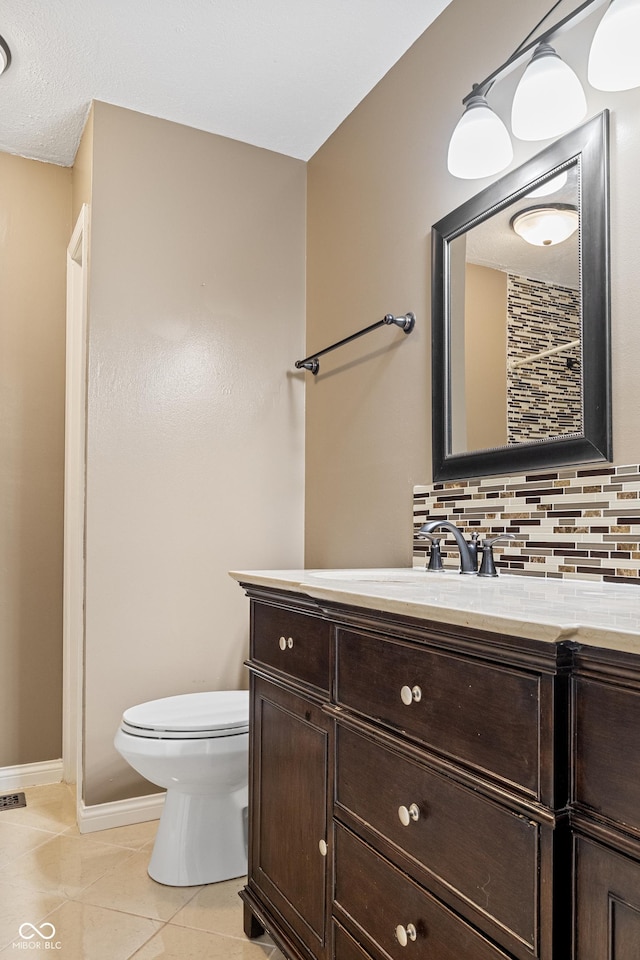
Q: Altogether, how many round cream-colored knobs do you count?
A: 5